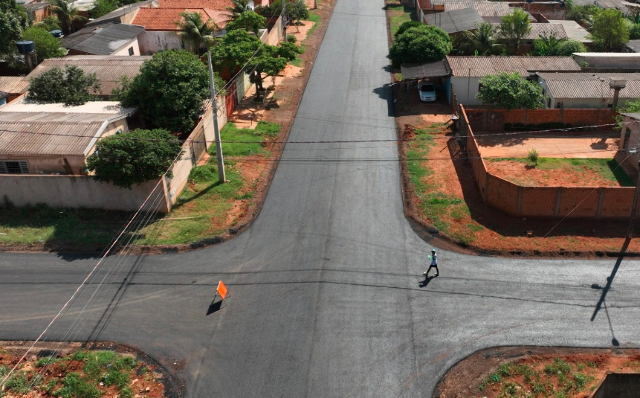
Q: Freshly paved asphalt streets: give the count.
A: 2